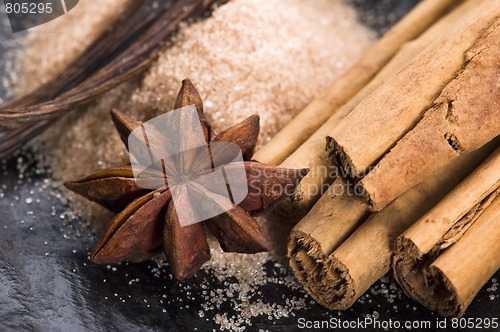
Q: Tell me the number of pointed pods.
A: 8